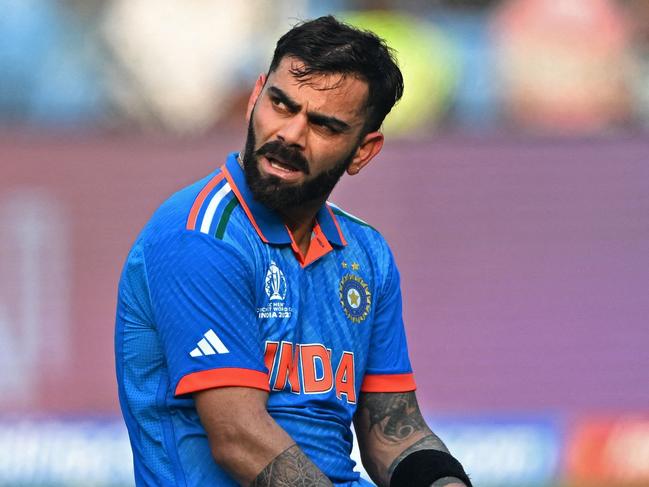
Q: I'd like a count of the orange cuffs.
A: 2